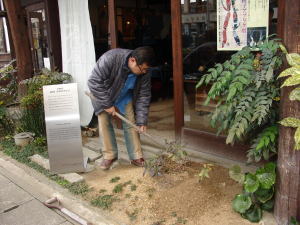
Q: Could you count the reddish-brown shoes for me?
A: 2